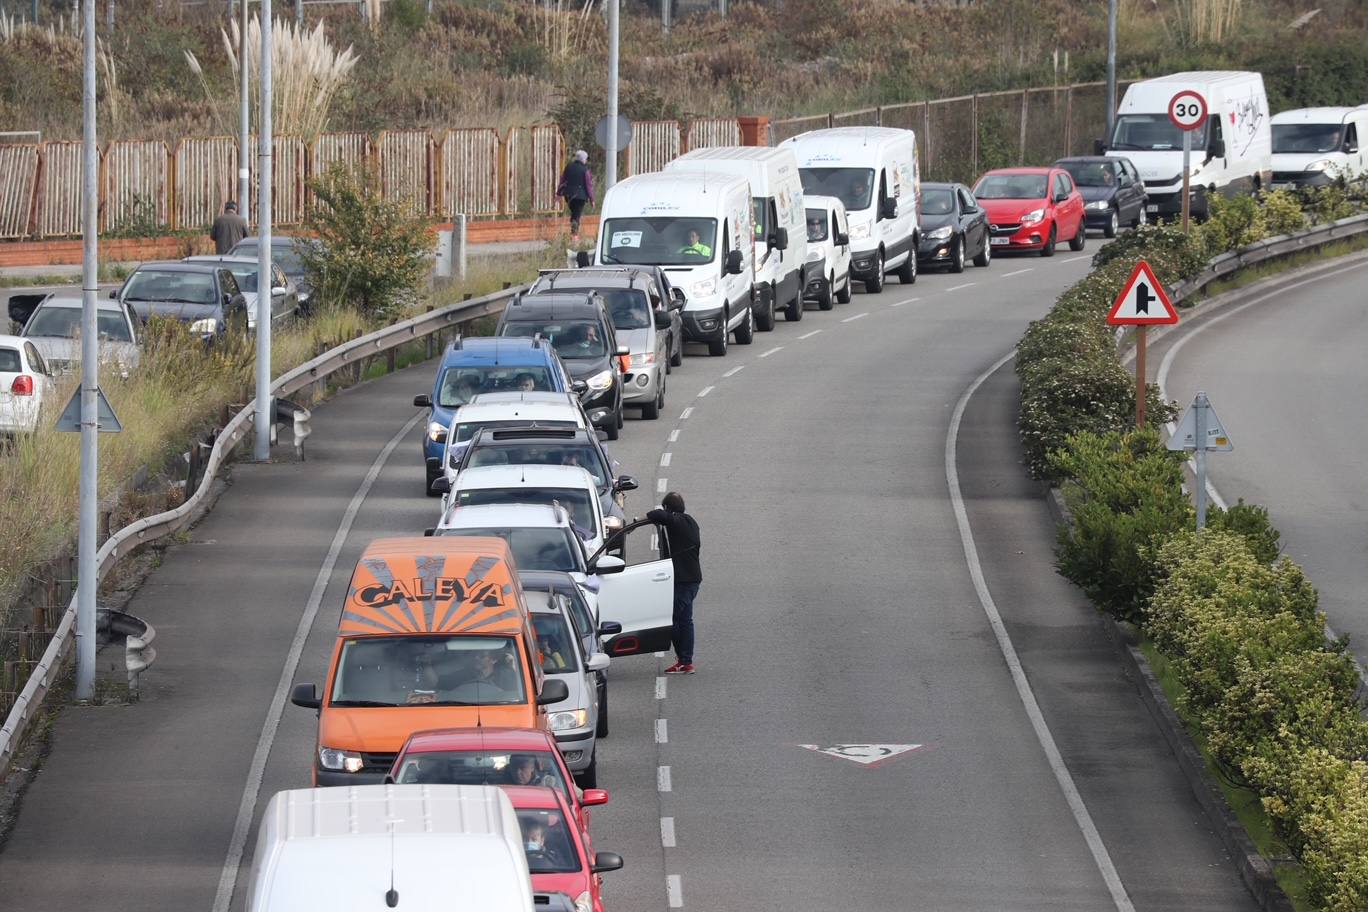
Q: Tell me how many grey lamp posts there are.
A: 5